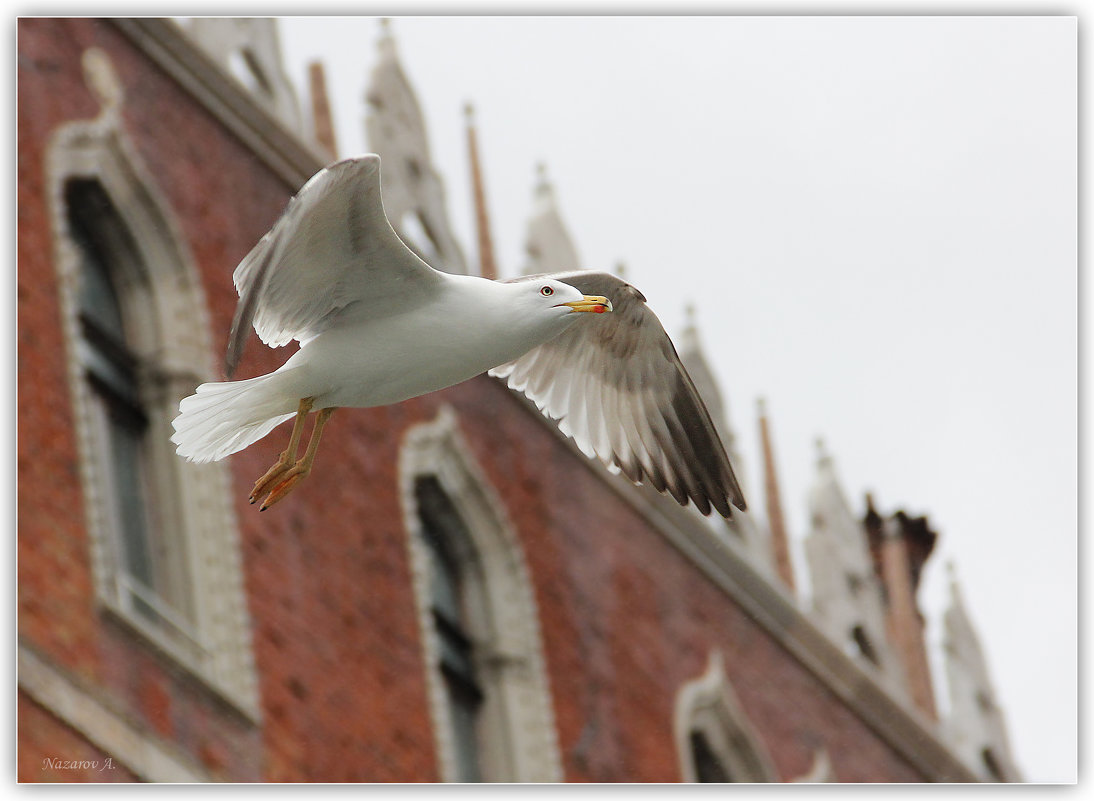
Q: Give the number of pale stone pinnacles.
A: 6